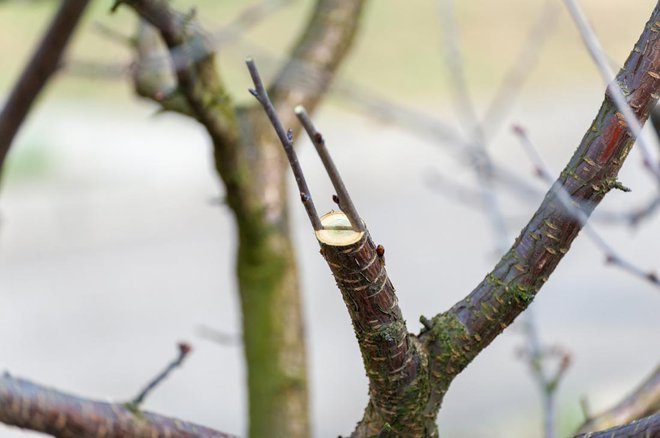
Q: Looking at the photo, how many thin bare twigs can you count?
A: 2